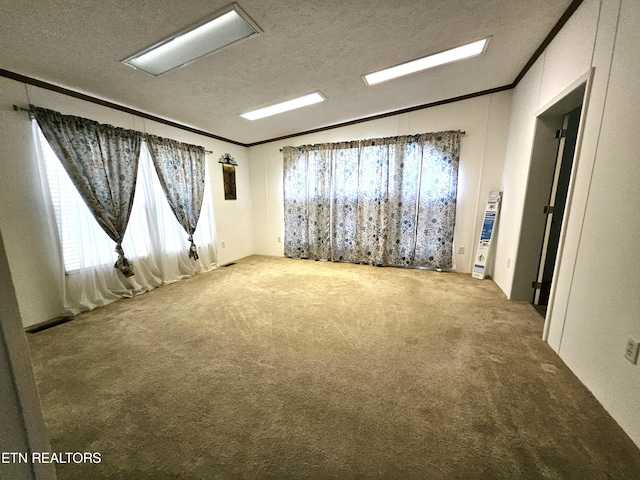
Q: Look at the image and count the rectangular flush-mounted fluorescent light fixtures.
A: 3